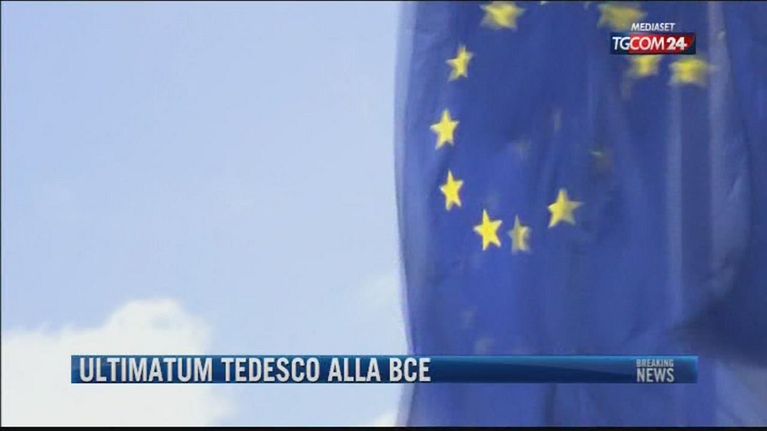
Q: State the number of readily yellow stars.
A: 10